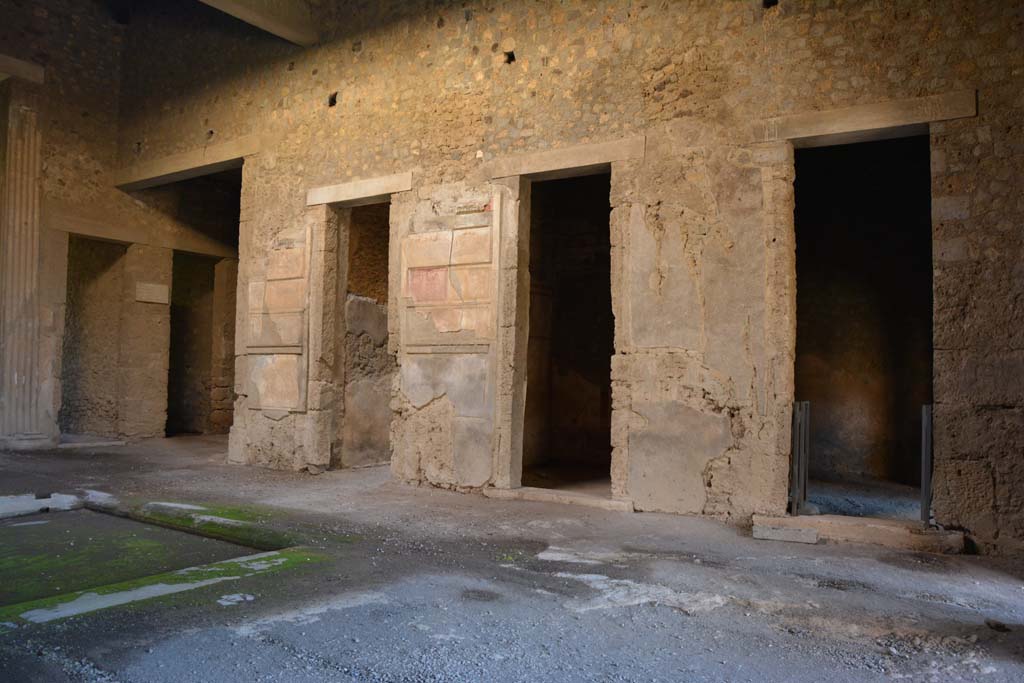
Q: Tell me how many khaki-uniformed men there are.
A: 0